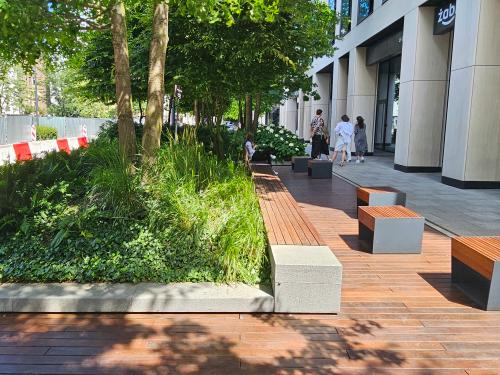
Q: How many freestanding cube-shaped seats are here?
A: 5